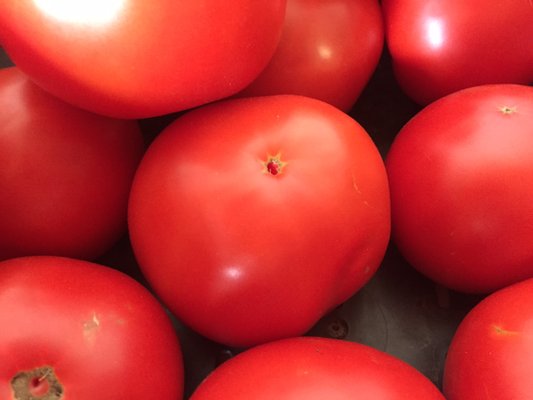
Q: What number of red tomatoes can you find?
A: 9